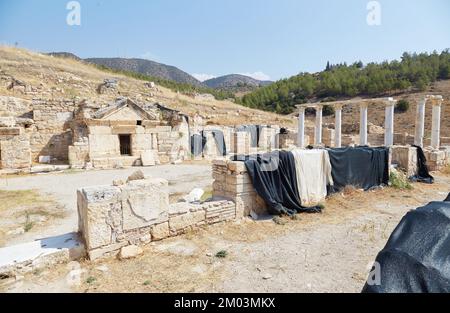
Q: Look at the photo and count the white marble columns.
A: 7